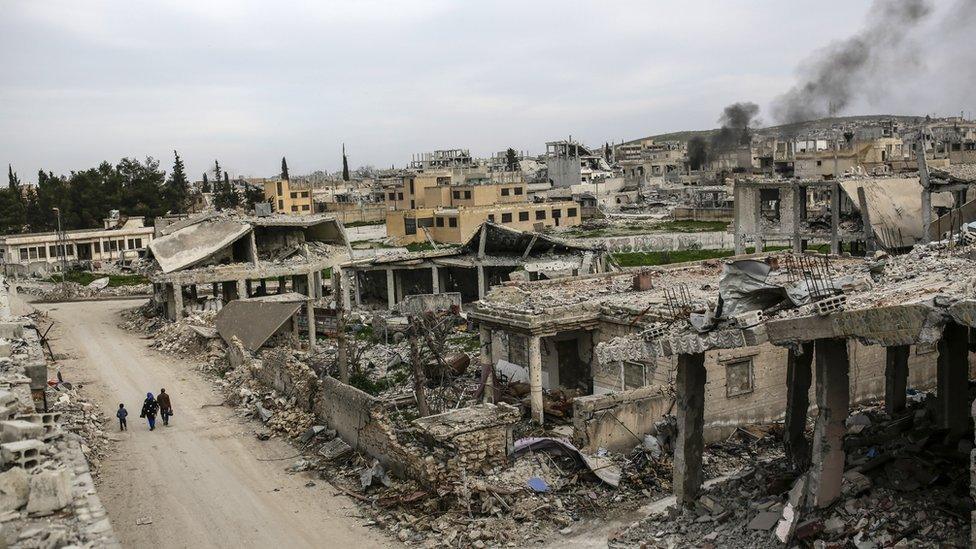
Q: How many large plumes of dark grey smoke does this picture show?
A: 2